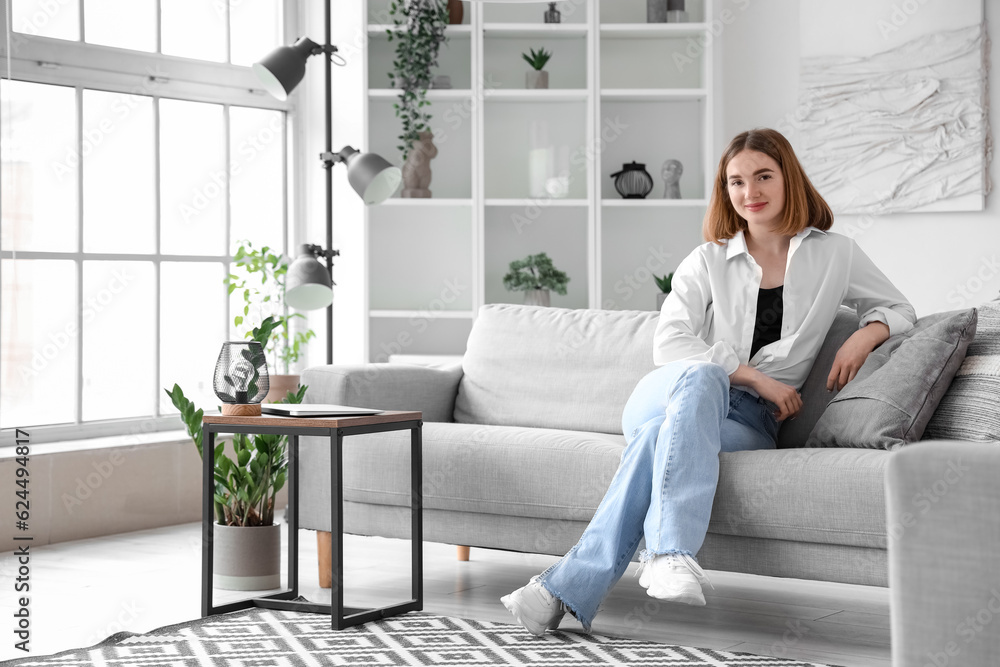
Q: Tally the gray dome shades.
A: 3